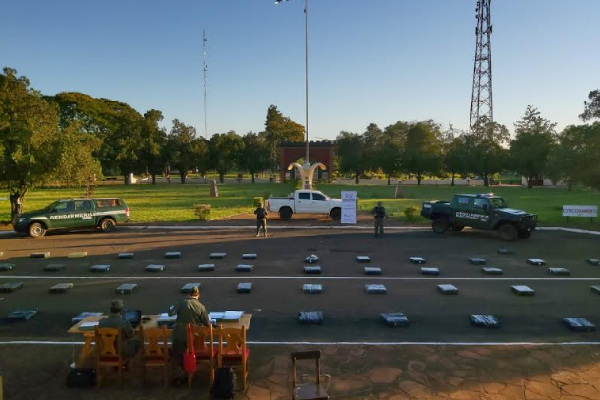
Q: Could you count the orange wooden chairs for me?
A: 4